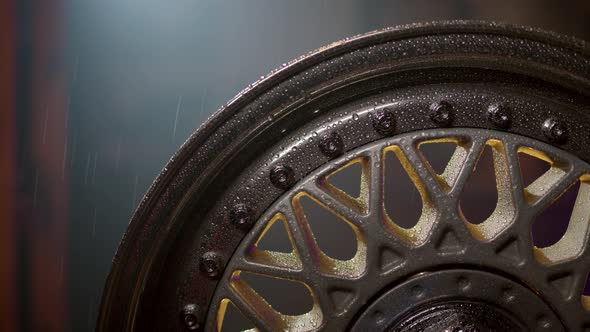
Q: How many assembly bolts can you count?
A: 9